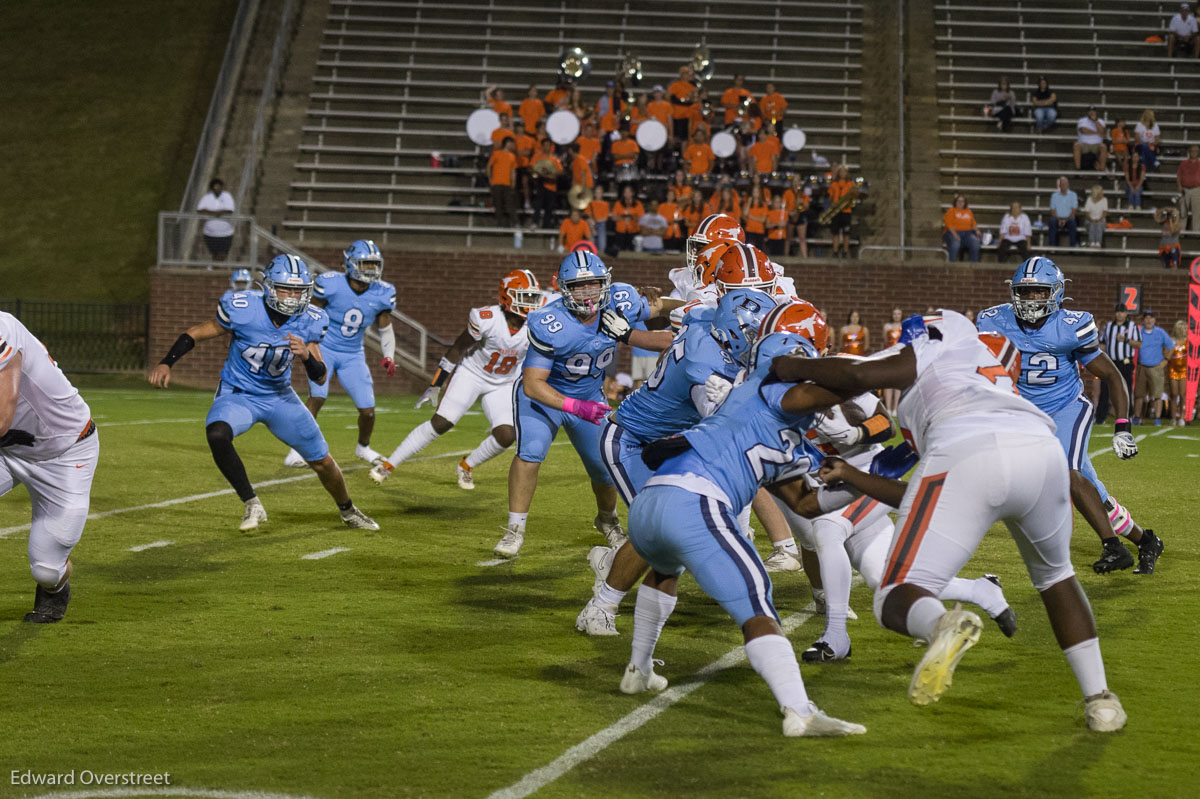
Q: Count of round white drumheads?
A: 5